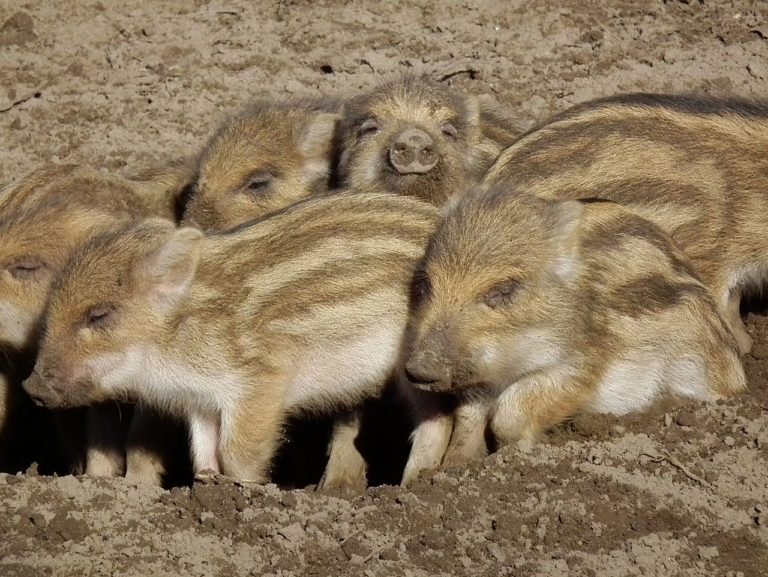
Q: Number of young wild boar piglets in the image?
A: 6